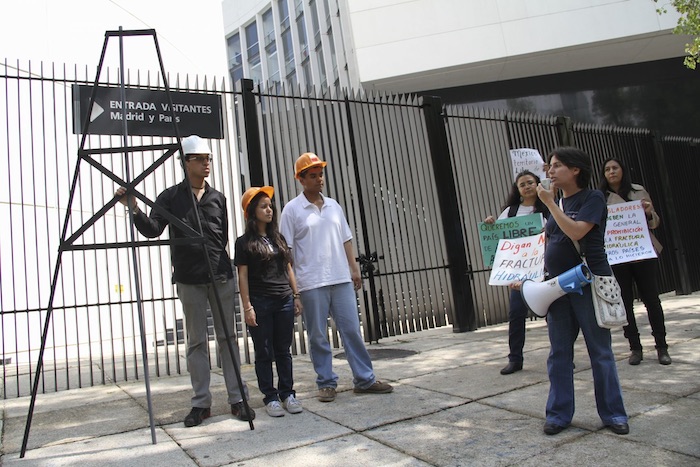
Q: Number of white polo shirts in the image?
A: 1